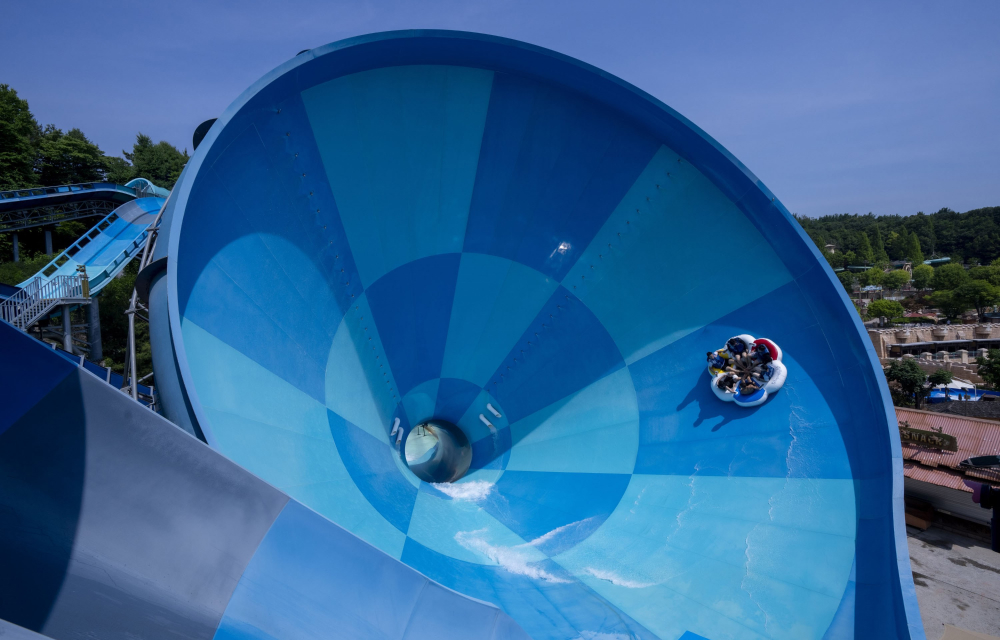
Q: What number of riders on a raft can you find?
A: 6